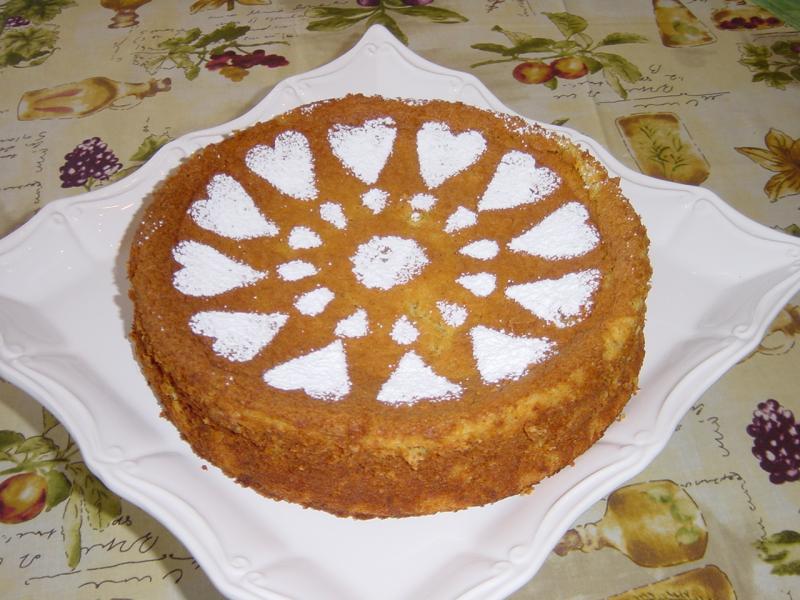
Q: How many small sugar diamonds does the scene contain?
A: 12